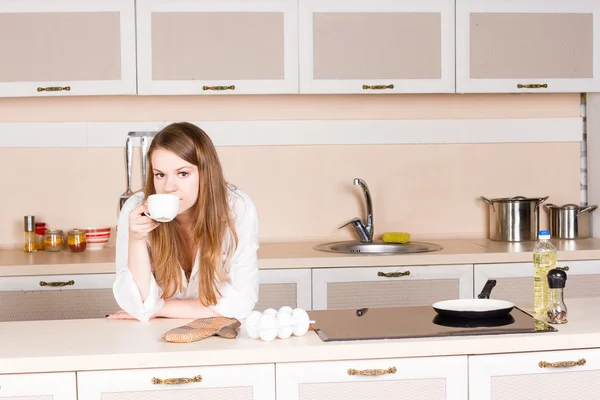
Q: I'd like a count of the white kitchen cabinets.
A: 12